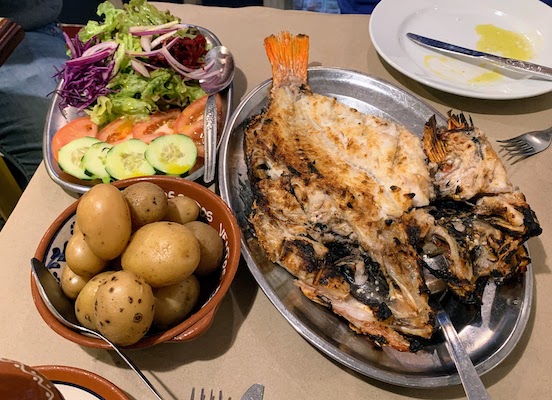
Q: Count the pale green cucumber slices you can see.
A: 4